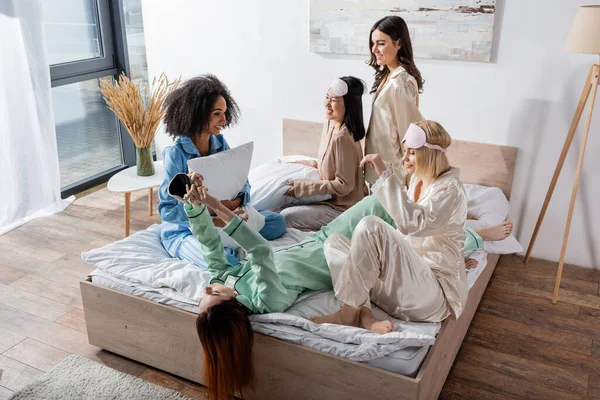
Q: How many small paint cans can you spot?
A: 0